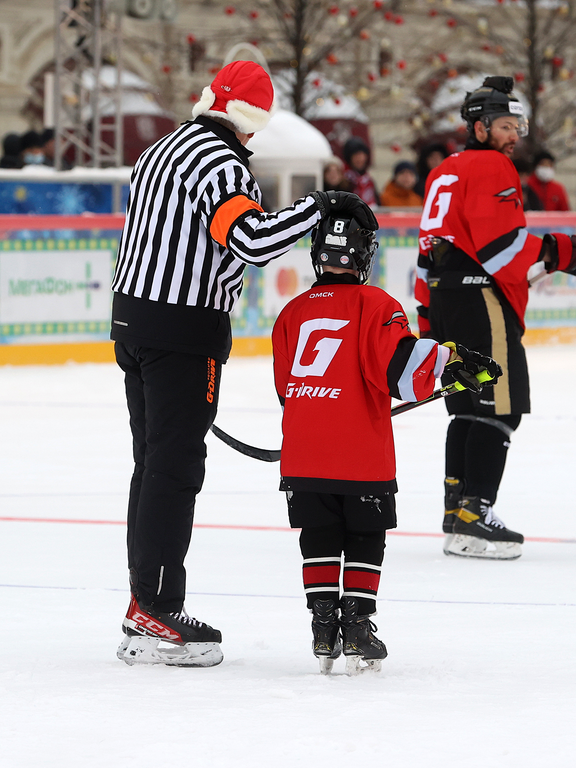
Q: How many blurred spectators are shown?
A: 9